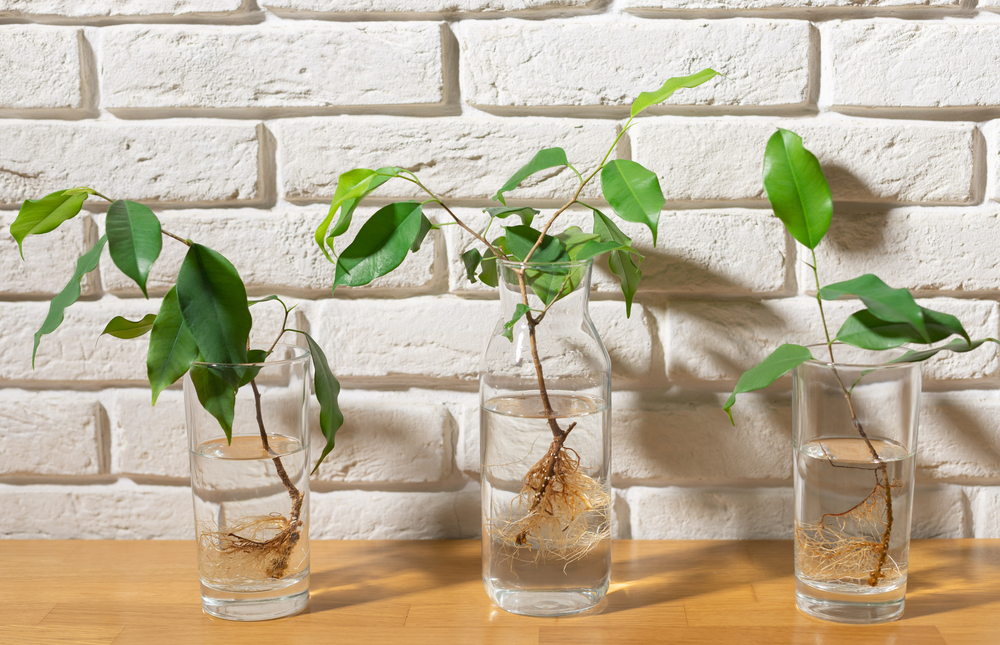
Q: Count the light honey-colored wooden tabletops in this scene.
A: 1